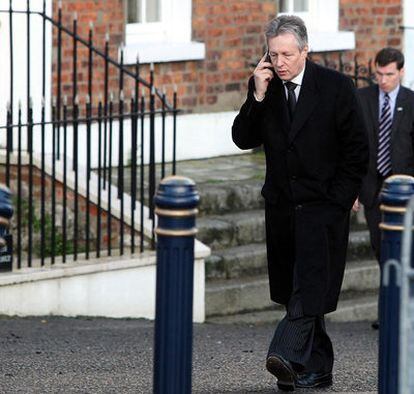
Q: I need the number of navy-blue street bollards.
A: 3